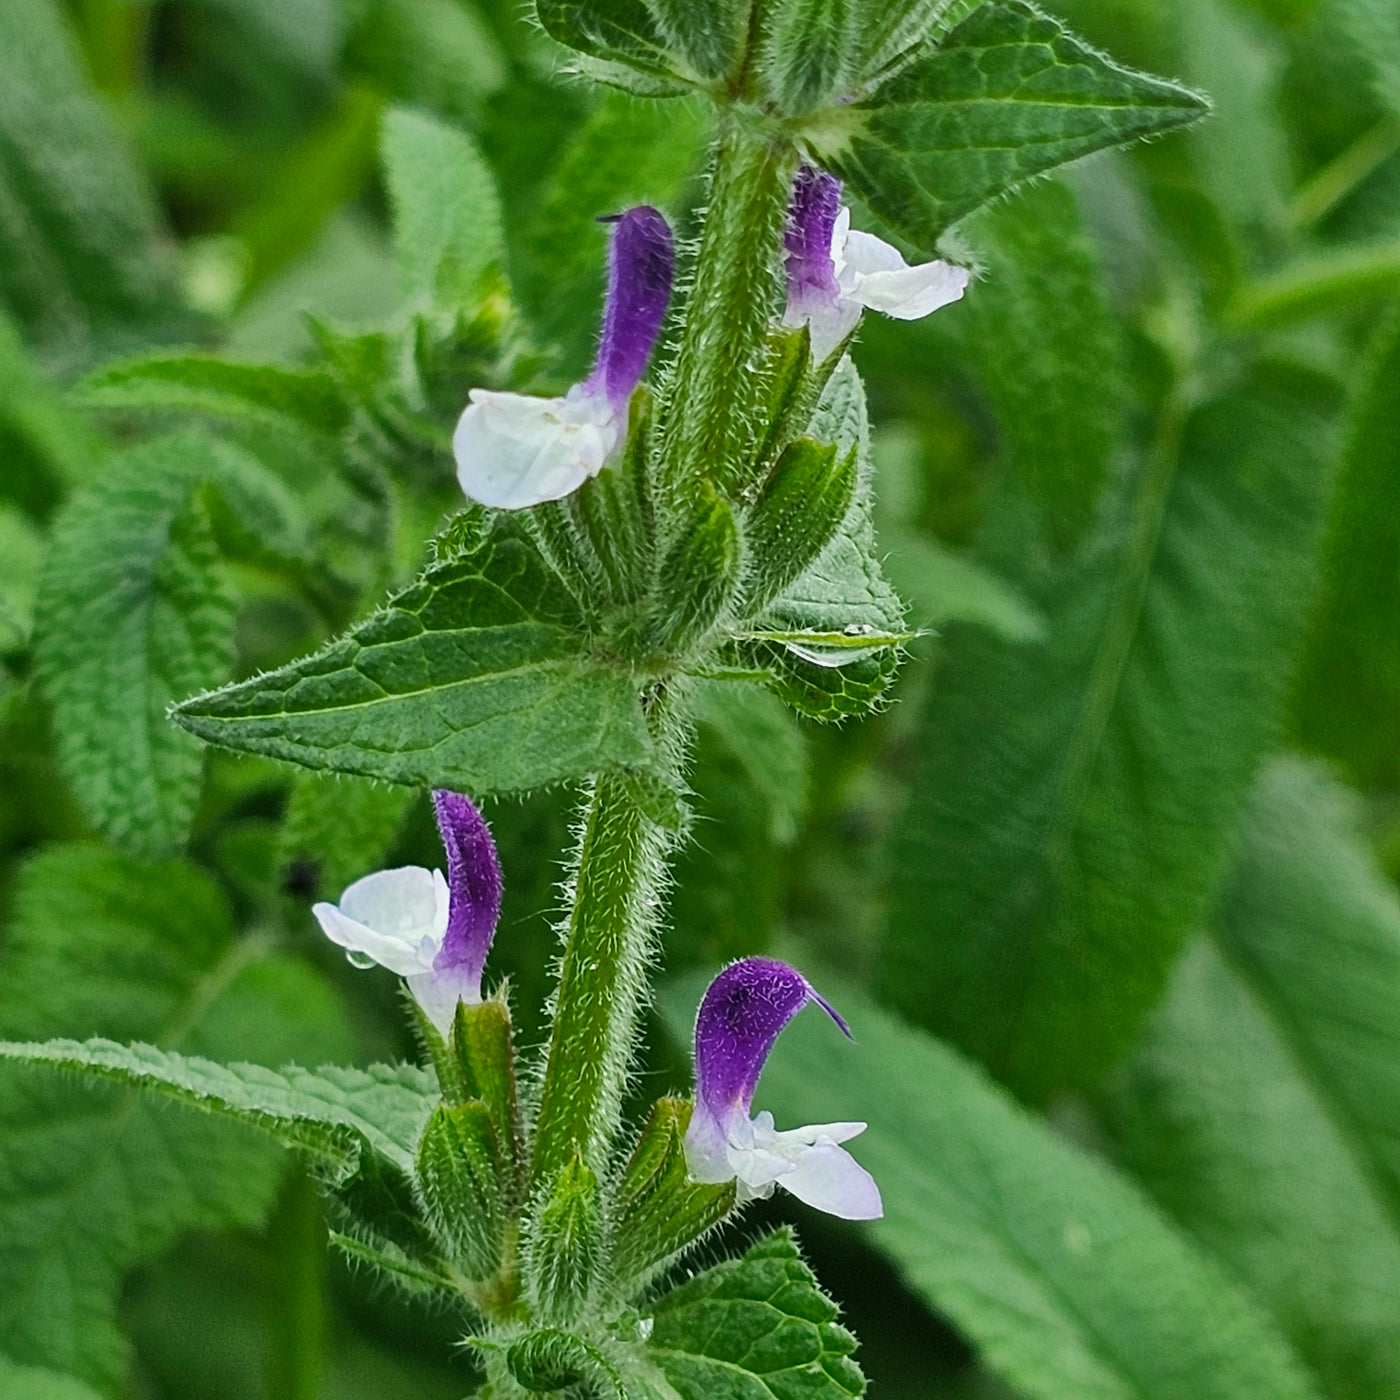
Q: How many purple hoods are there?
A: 4